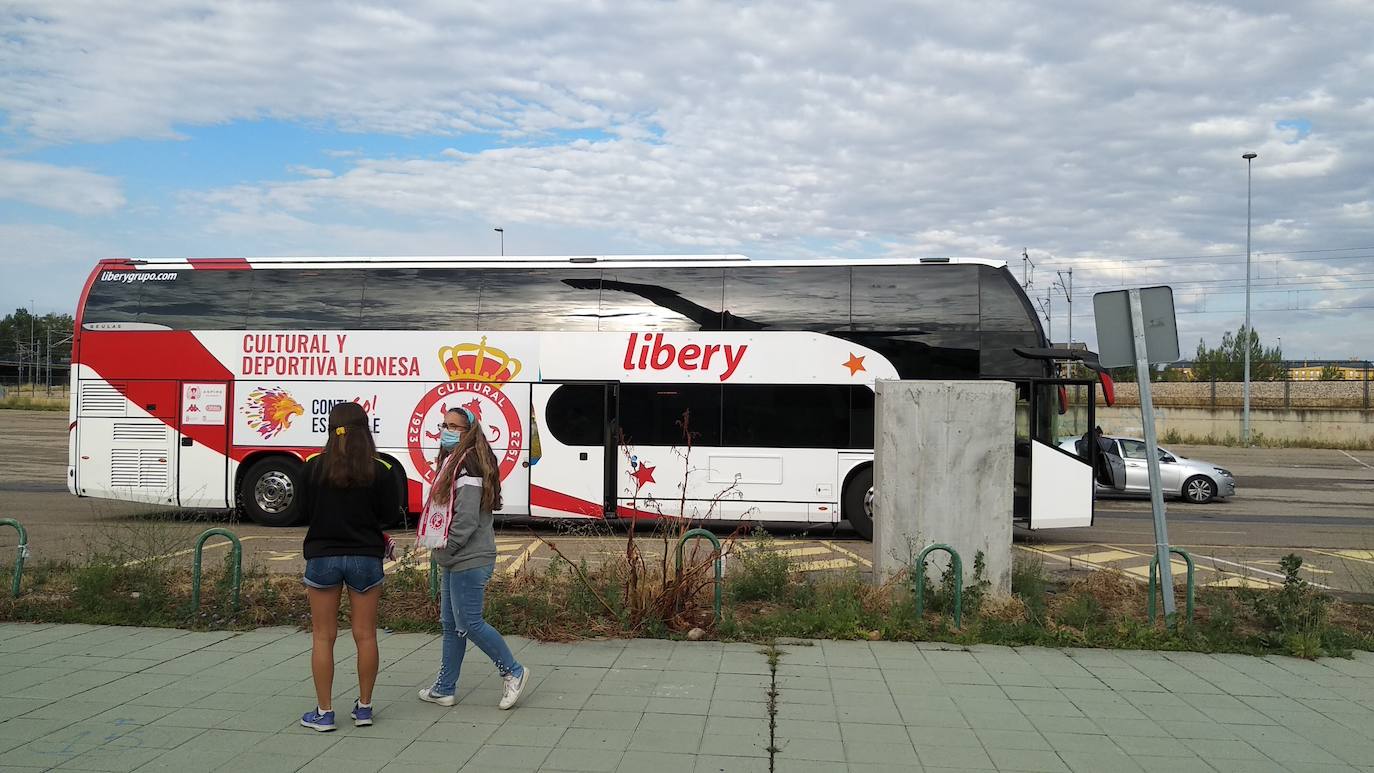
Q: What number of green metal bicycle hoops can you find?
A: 6